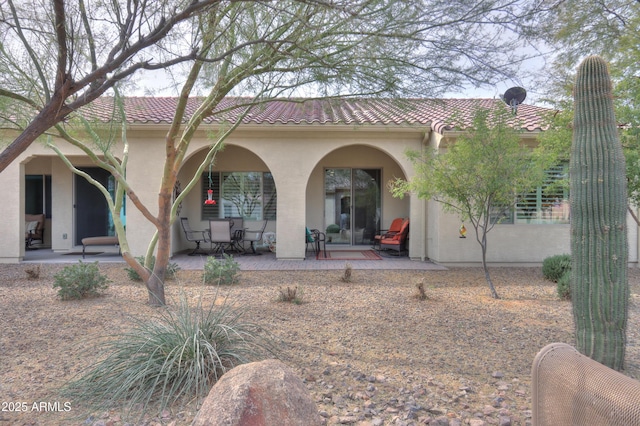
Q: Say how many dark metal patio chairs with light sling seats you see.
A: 4